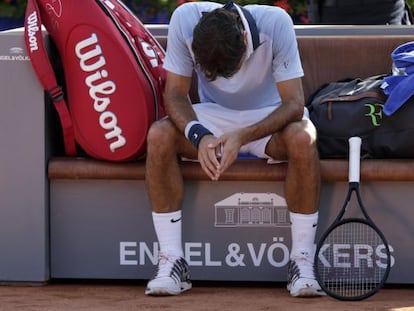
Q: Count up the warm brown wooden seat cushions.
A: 1